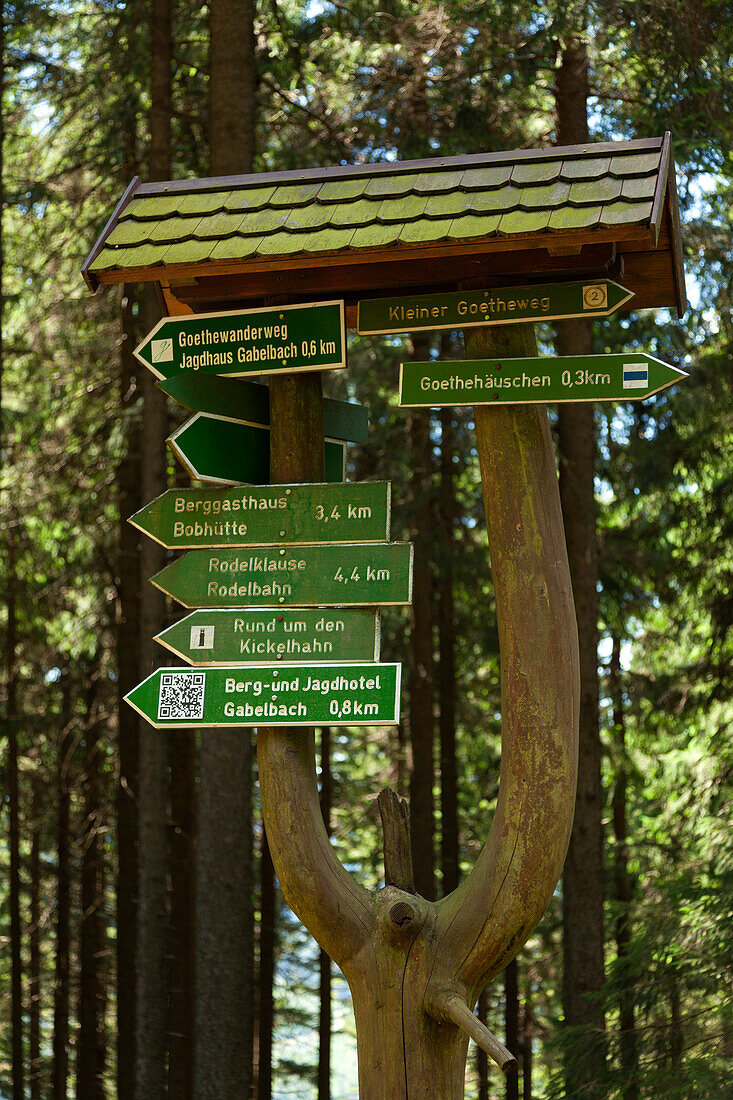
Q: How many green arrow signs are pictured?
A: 9